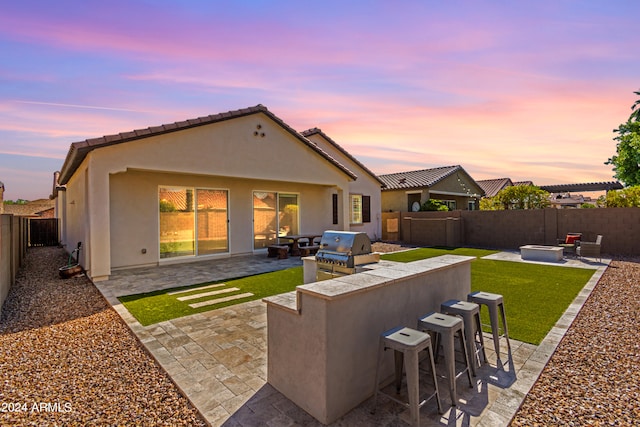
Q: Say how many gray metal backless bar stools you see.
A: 4